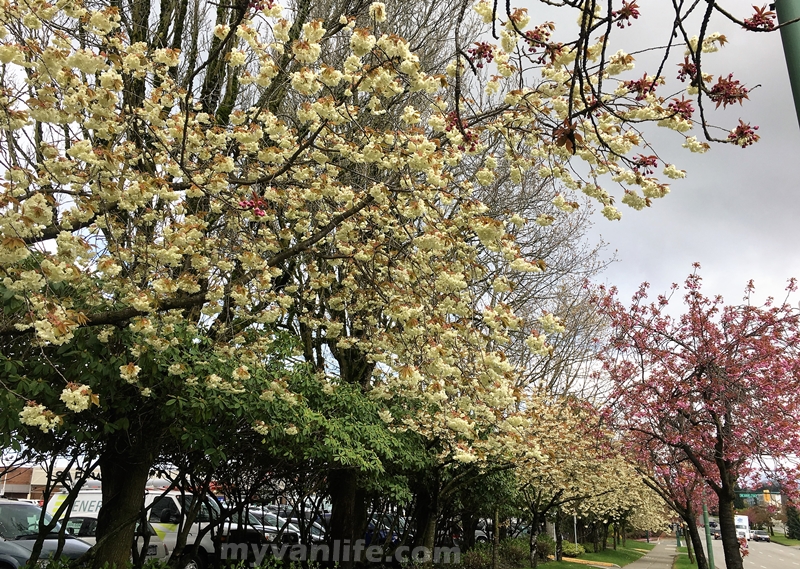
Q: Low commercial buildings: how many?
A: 1